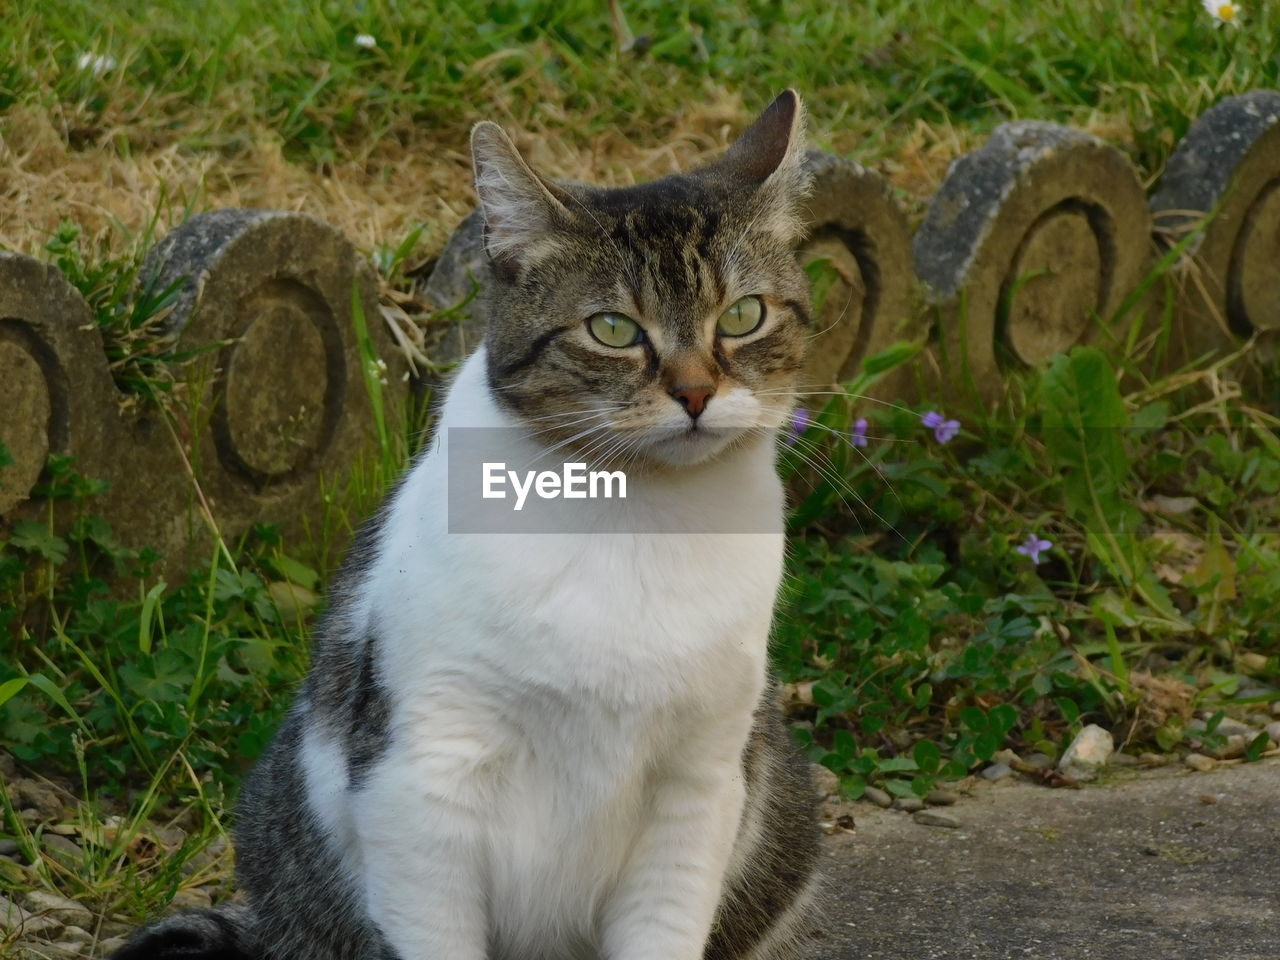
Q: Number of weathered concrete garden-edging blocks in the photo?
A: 6